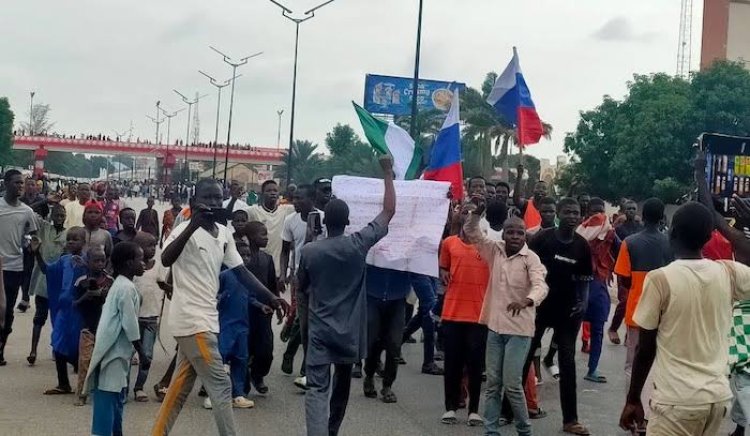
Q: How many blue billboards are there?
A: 1